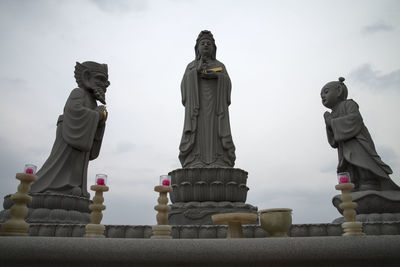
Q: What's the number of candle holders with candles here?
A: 4